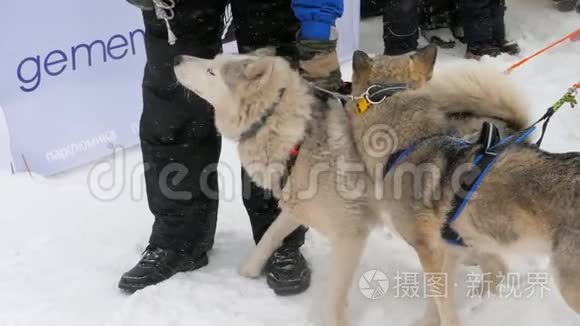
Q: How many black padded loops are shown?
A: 1